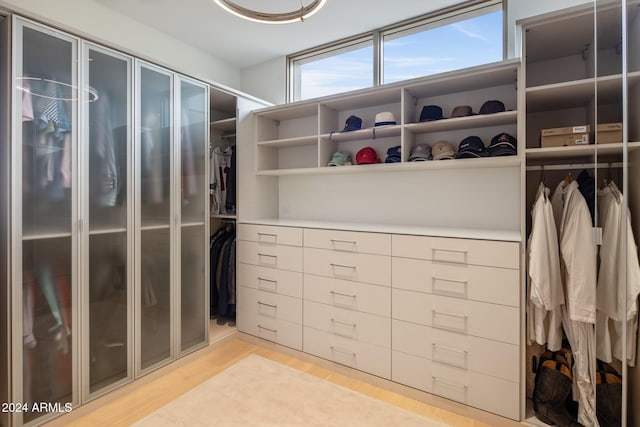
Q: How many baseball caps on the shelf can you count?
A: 8